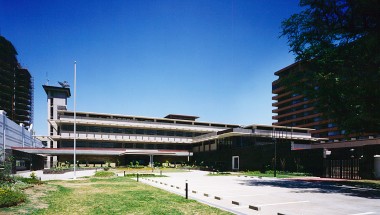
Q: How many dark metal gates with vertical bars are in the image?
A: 1